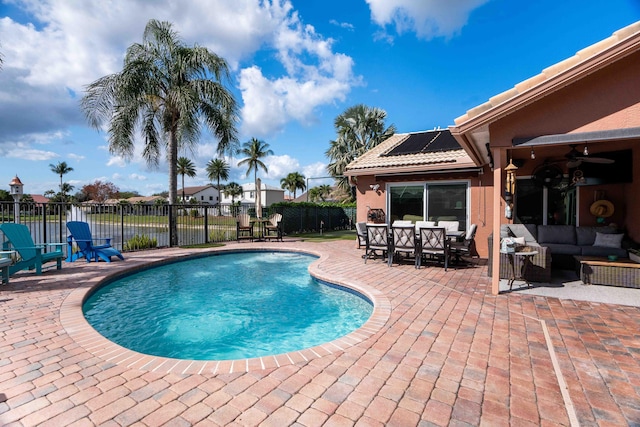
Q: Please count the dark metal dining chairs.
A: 8